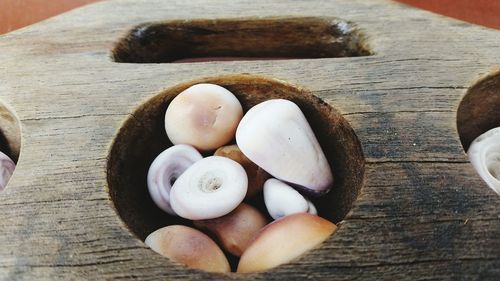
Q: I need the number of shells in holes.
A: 11